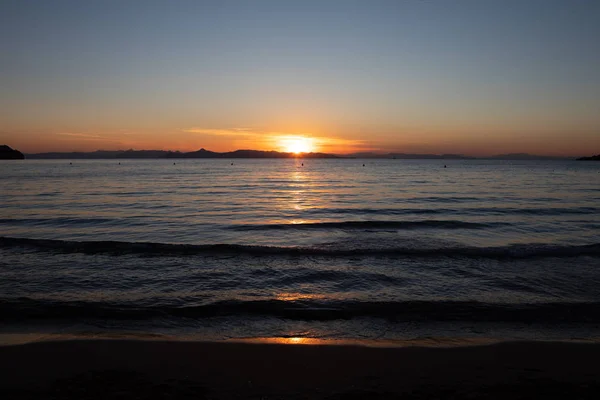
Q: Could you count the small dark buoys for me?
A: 7